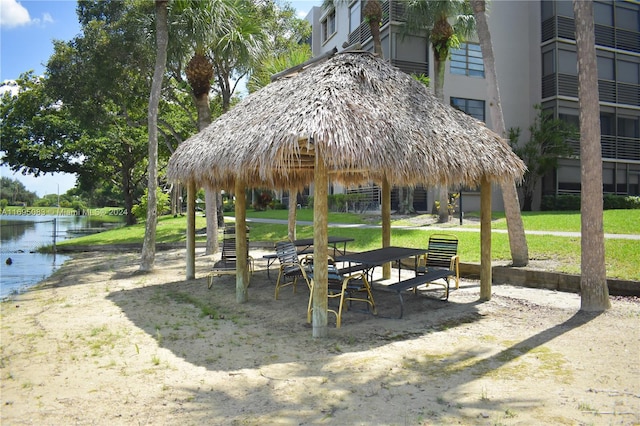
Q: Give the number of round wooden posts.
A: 5